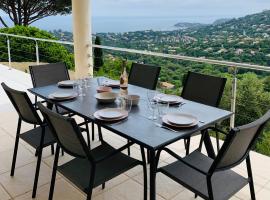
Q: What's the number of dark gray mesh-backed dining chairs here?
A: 6